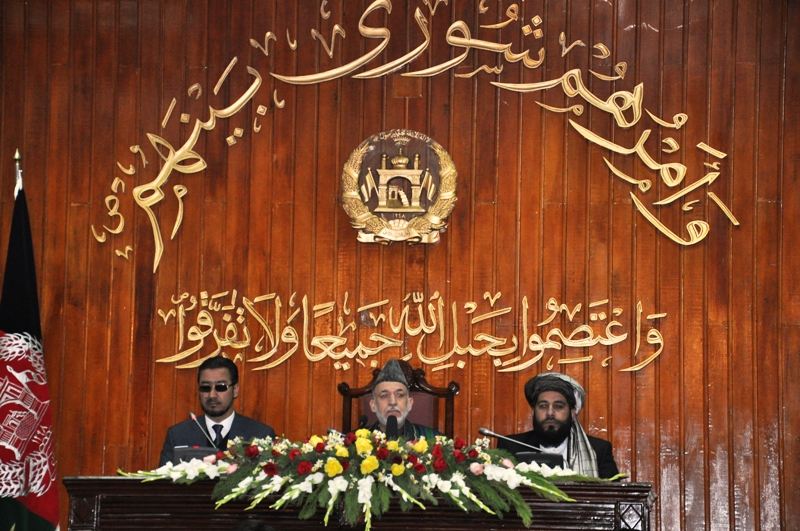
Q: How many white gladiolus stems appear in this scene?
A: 12